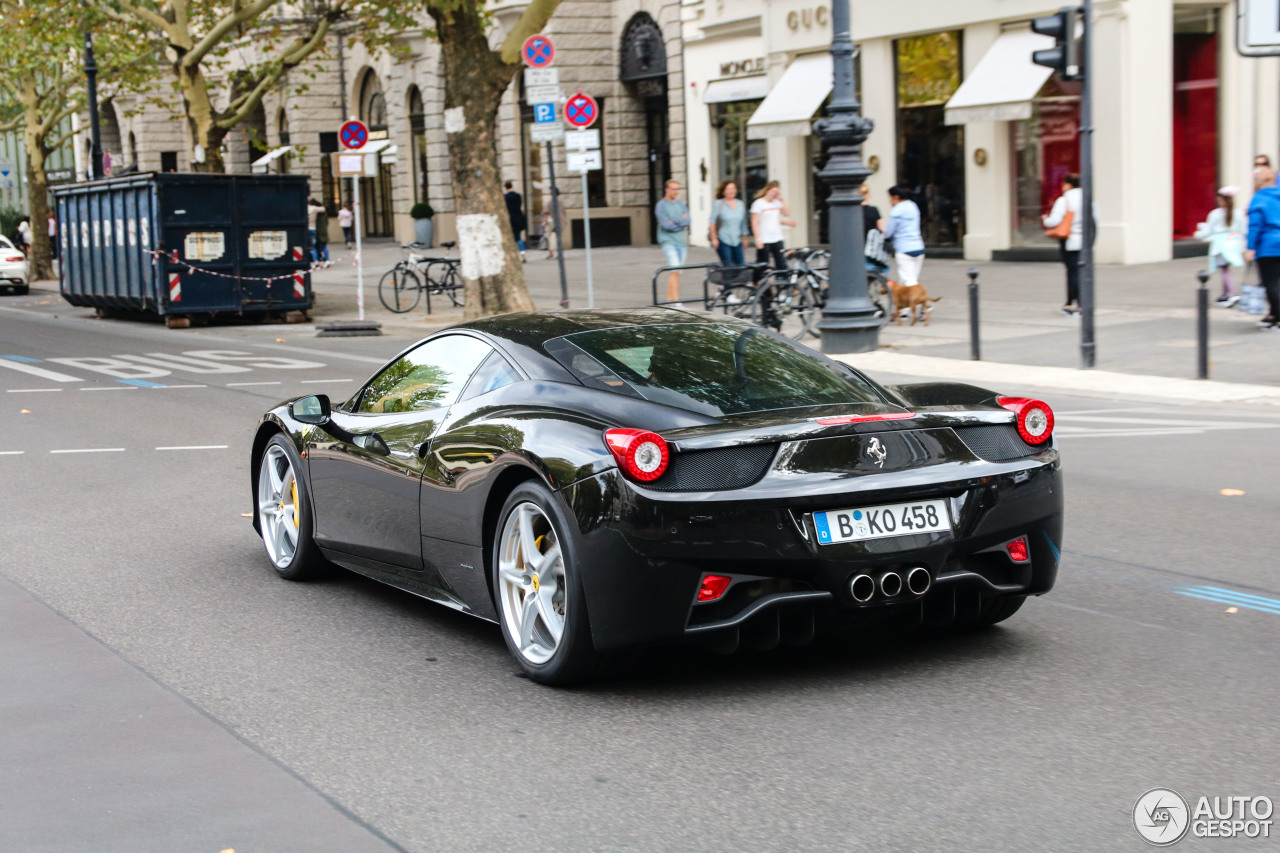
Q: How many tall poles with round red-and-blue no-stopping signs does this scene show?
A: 3